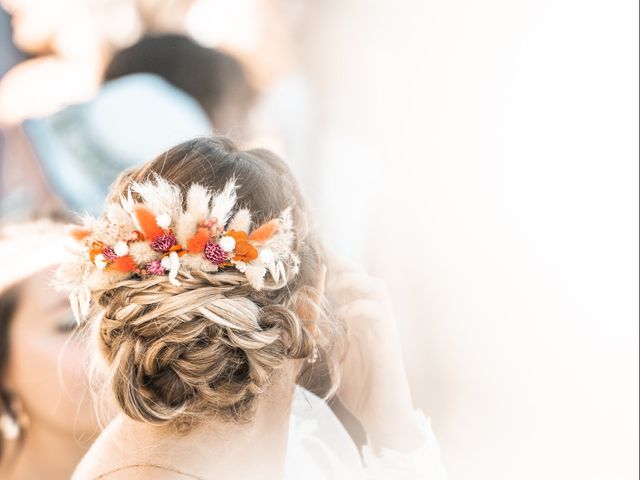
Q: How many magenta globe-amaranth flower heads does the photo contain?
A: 4